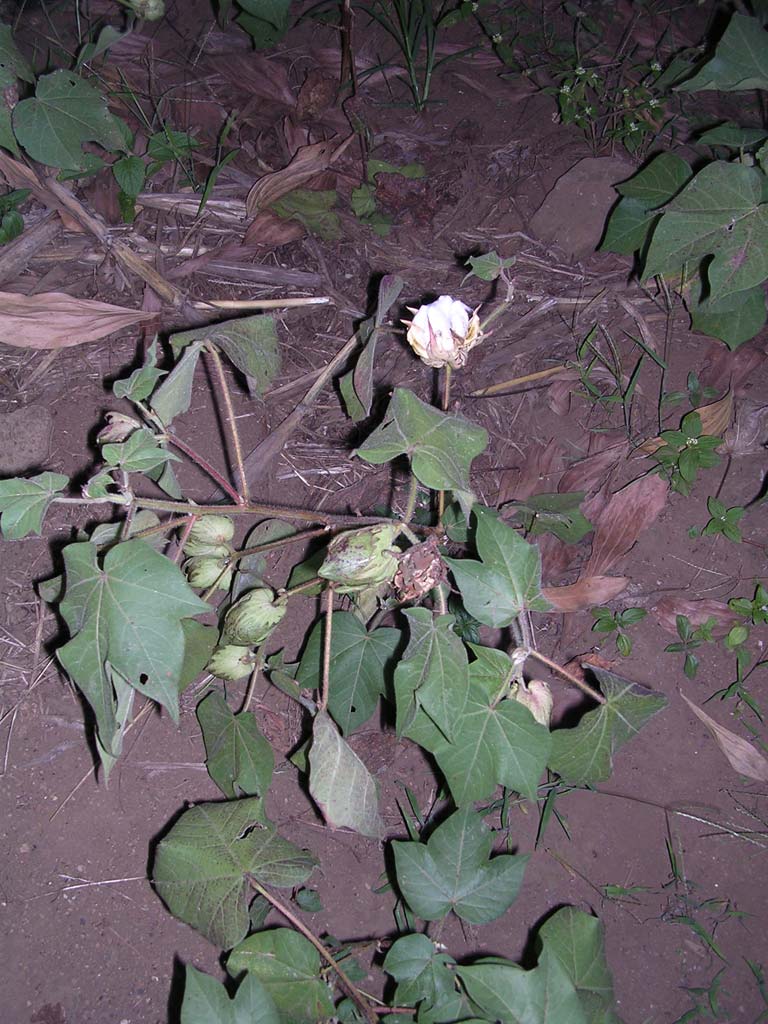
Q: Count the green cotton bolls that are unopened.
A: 5